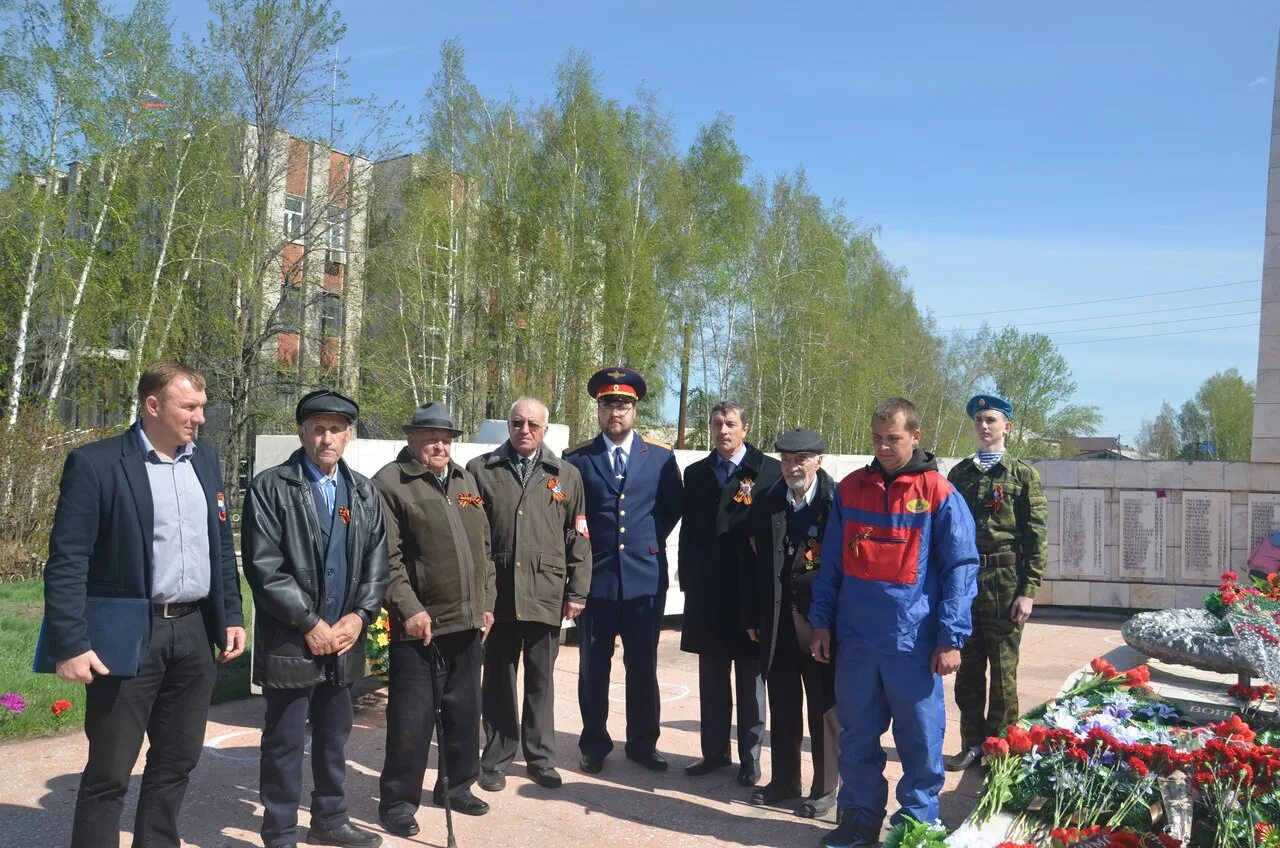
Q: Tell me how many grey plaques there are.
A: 4